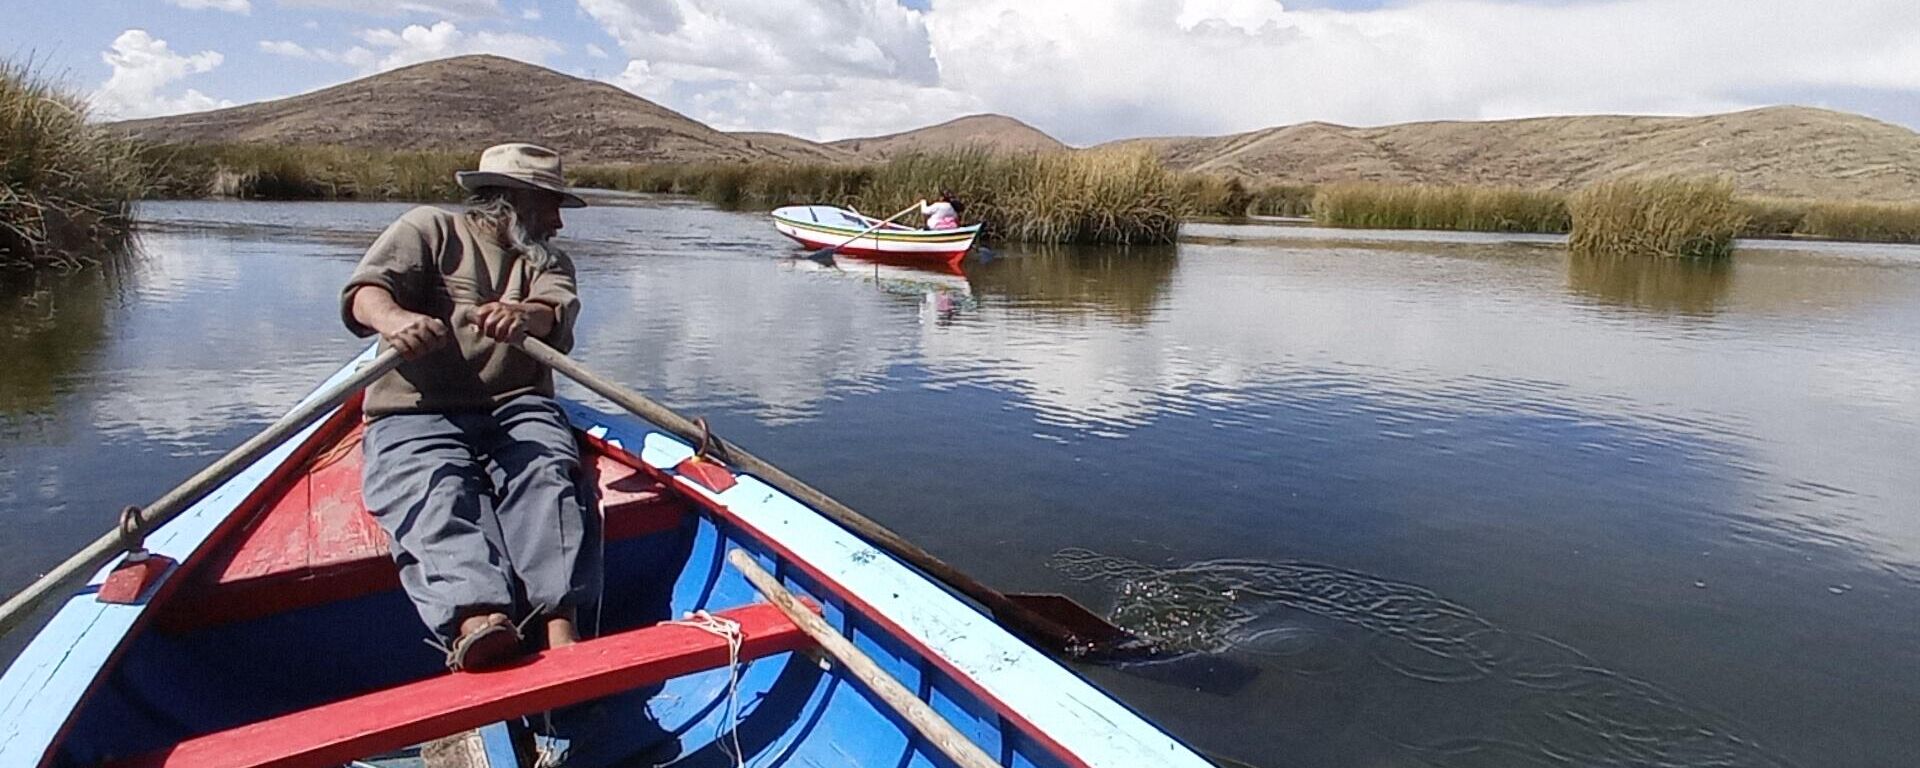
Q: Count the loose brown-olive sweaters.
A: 1